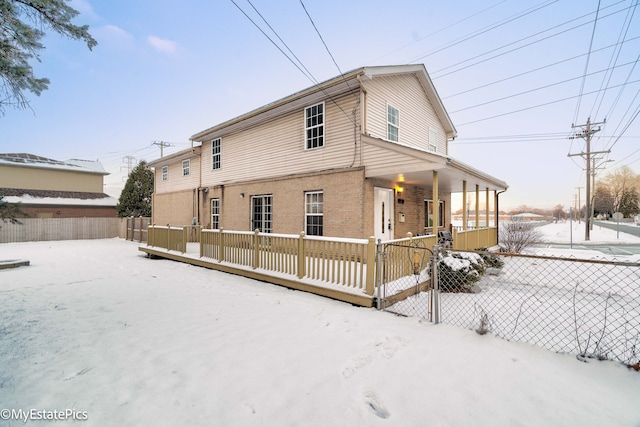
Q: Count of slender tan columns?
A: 5